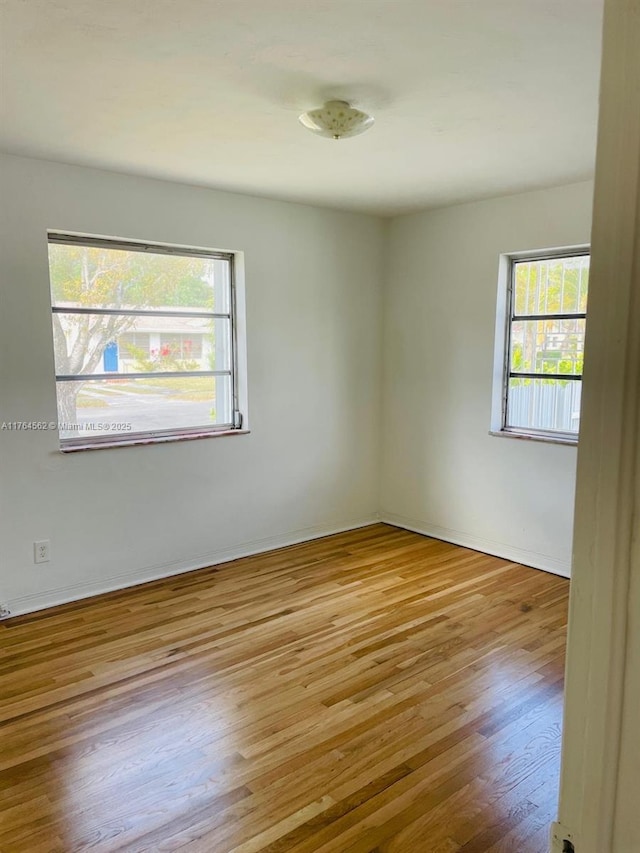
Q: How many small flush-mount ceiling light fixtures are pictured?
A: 1